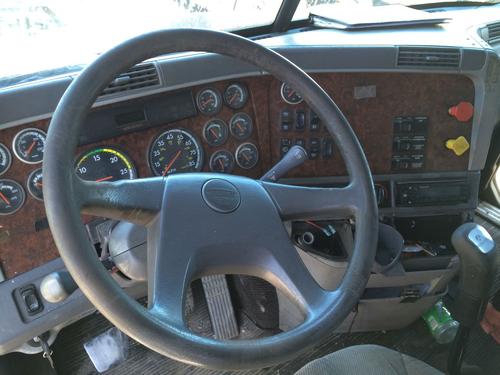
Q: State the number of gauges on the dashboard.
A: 13